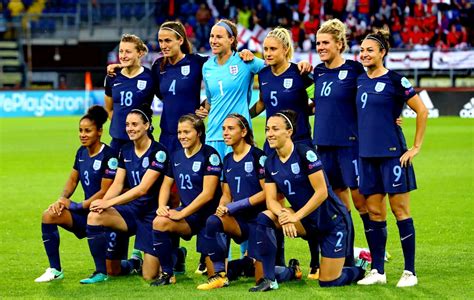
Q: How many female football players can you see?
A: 11